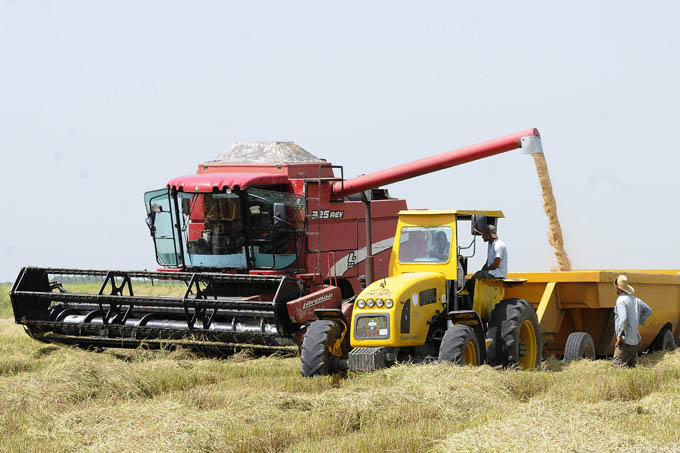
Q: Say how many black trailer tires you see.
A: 2